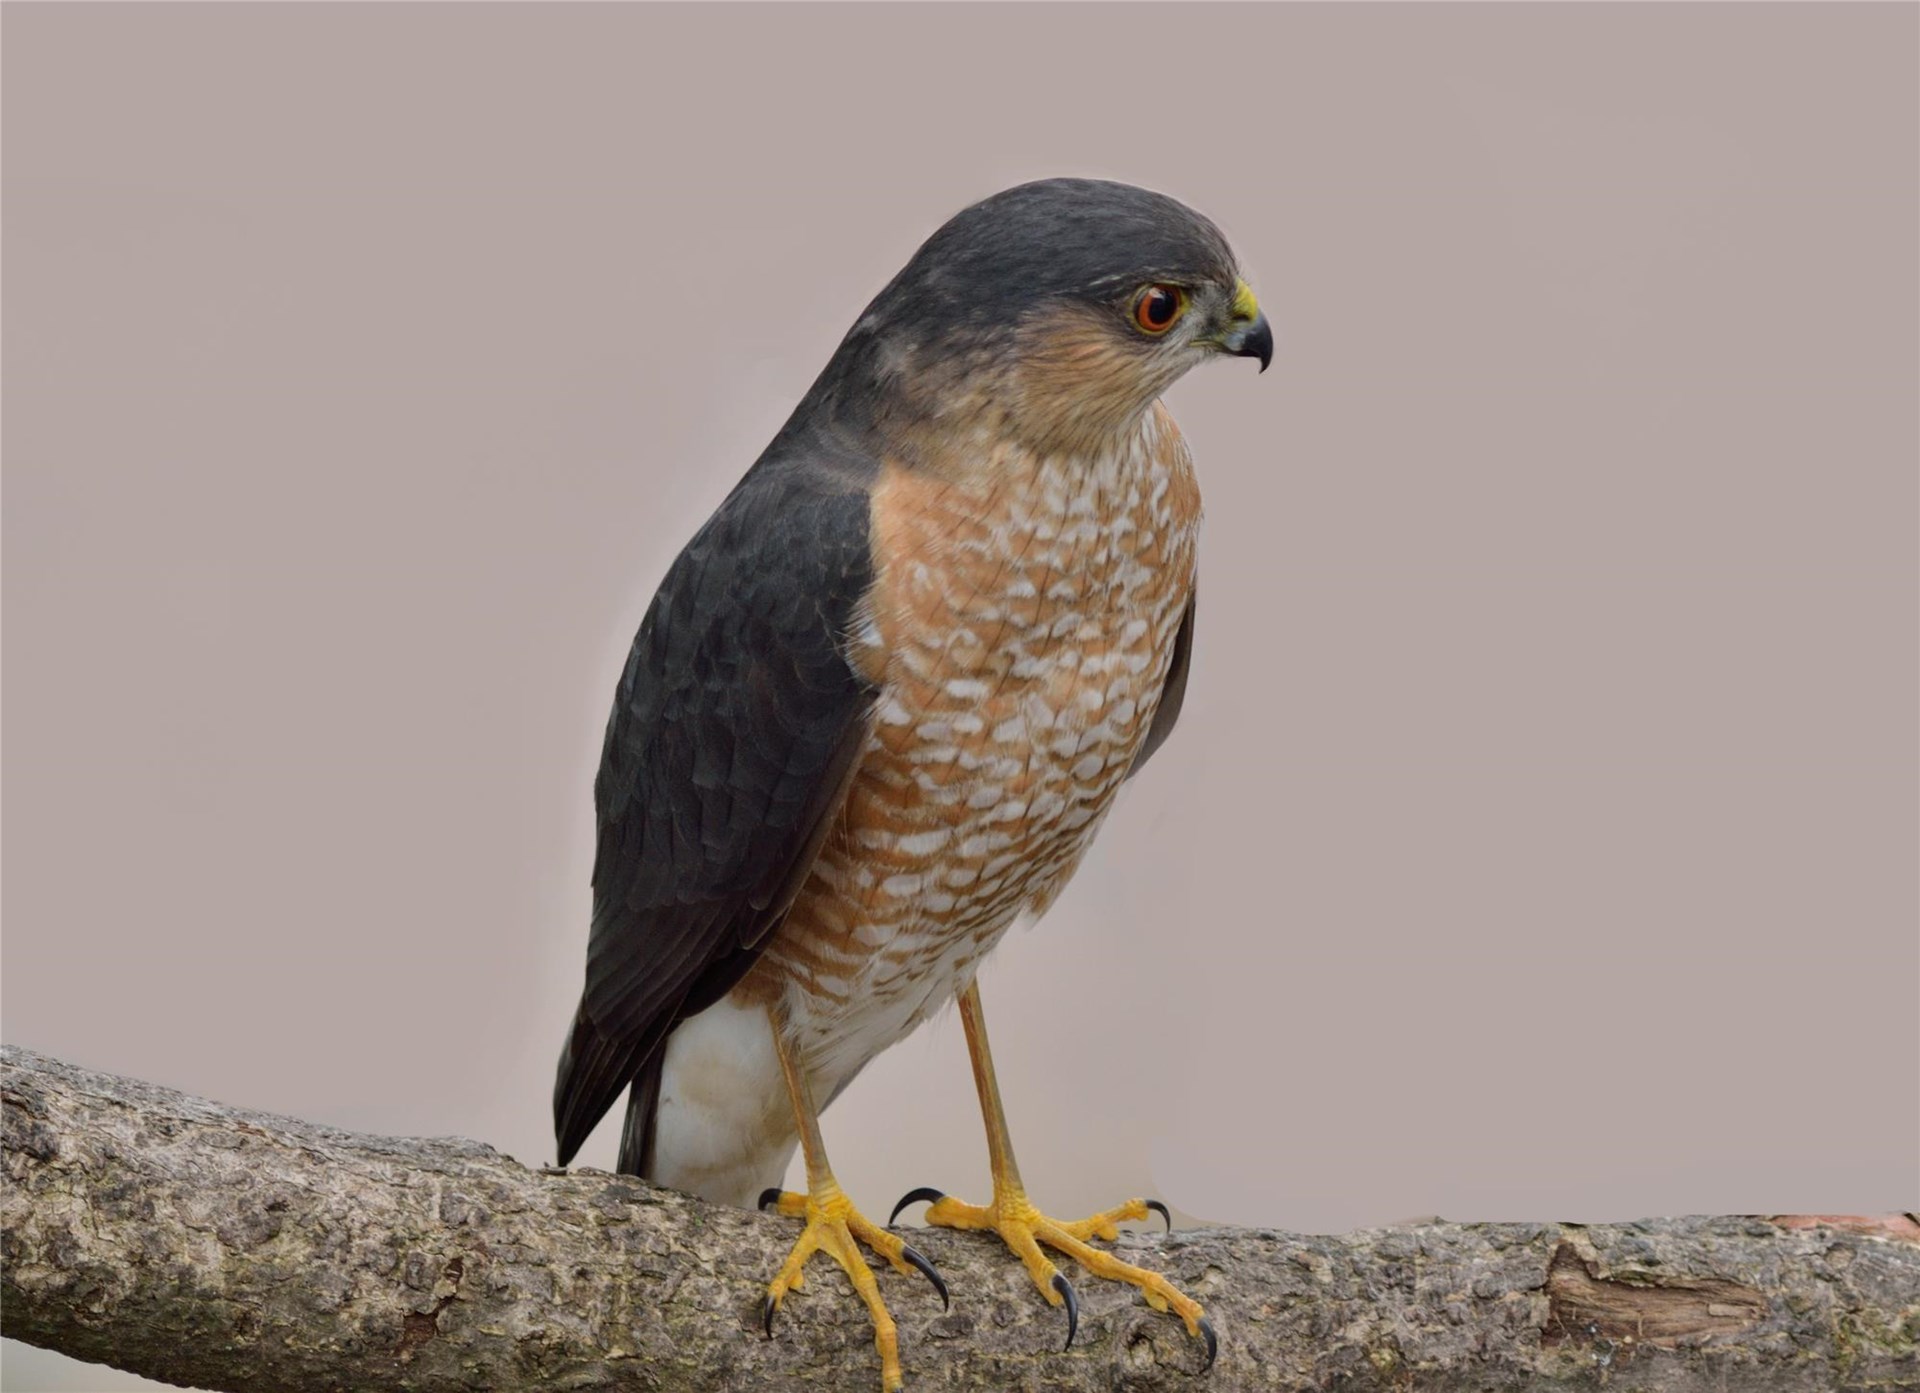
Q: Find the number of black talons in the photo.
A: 7